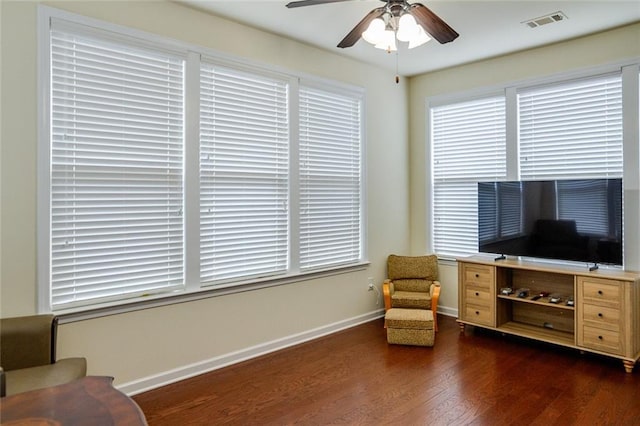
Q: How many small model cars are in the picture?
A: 5